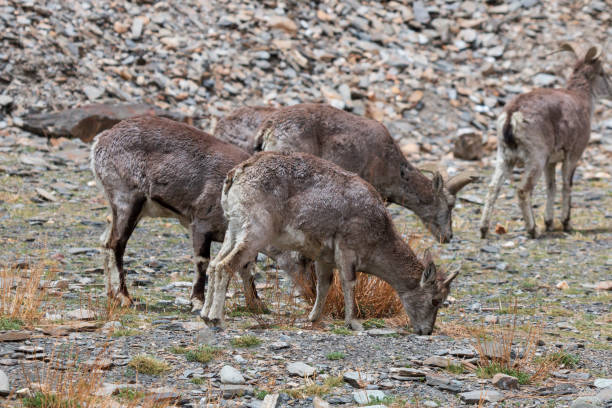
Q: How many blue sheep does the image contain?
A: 5